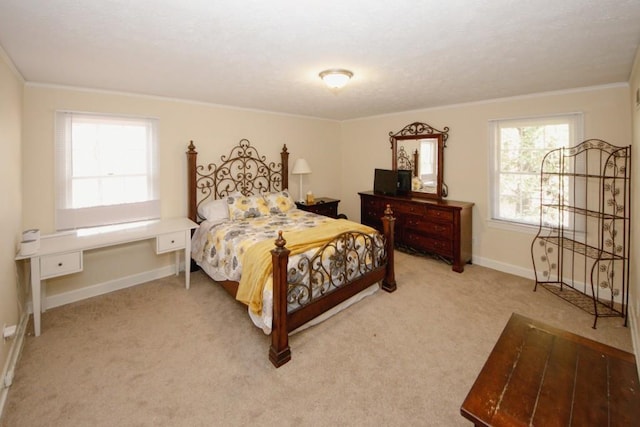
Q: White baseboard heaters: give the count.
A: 1